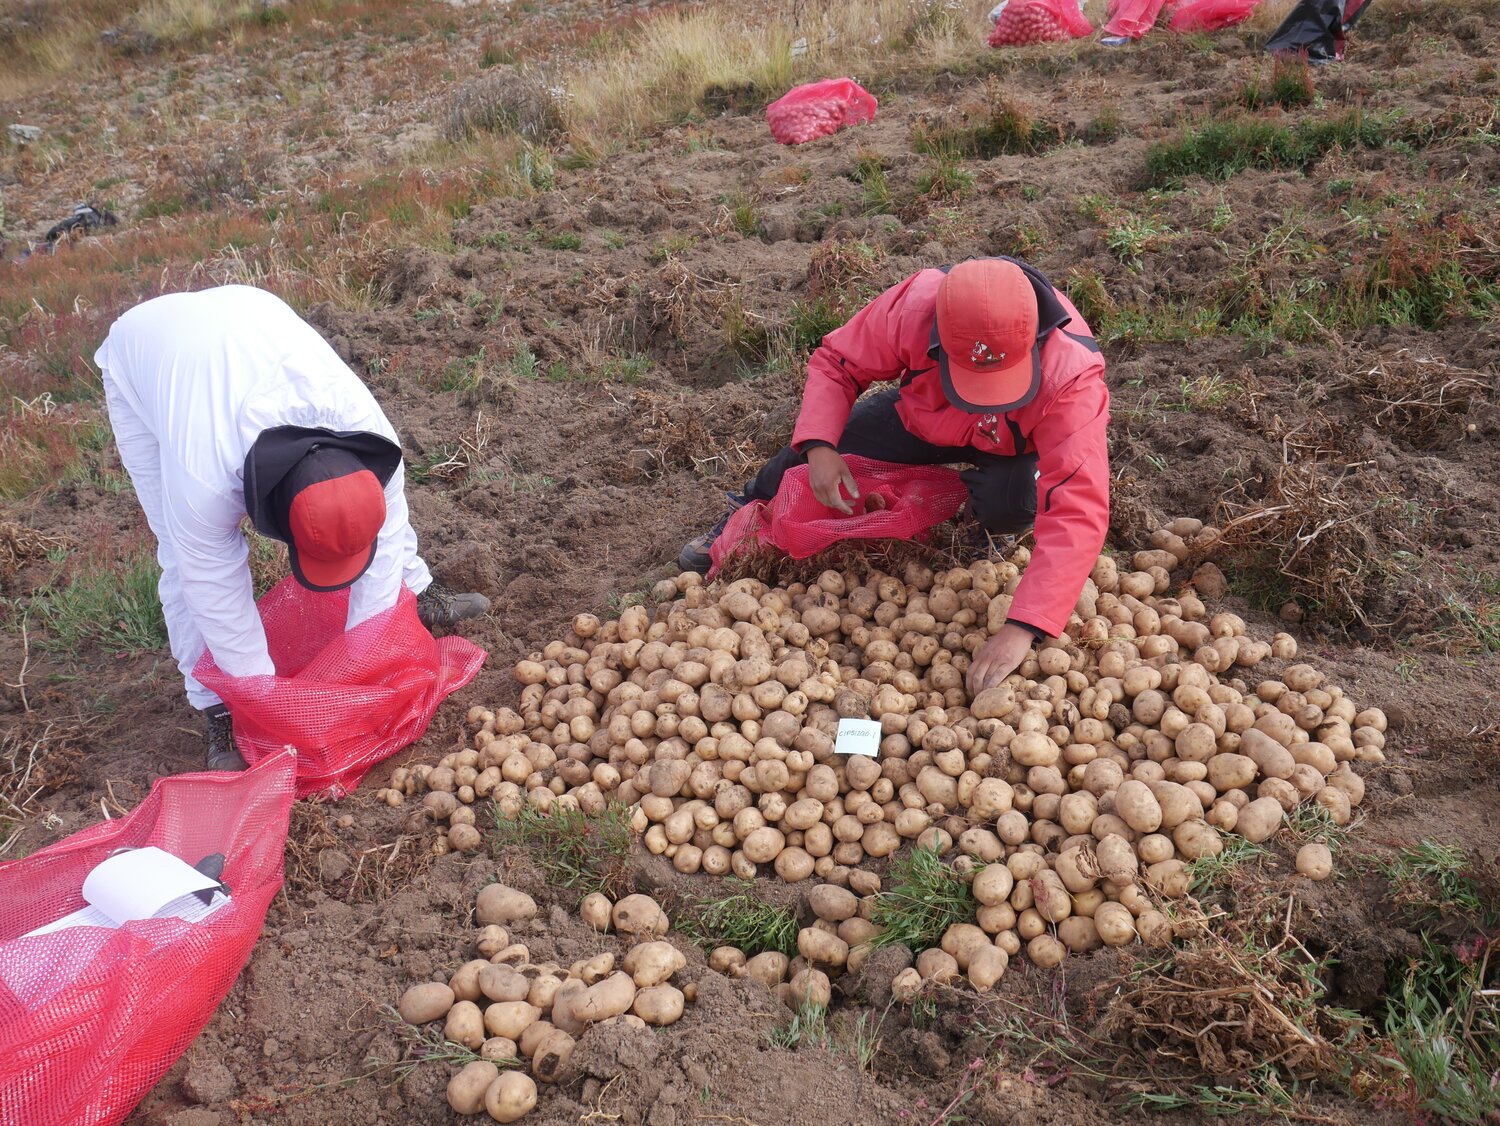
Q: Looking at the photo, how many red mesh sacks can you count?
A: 7